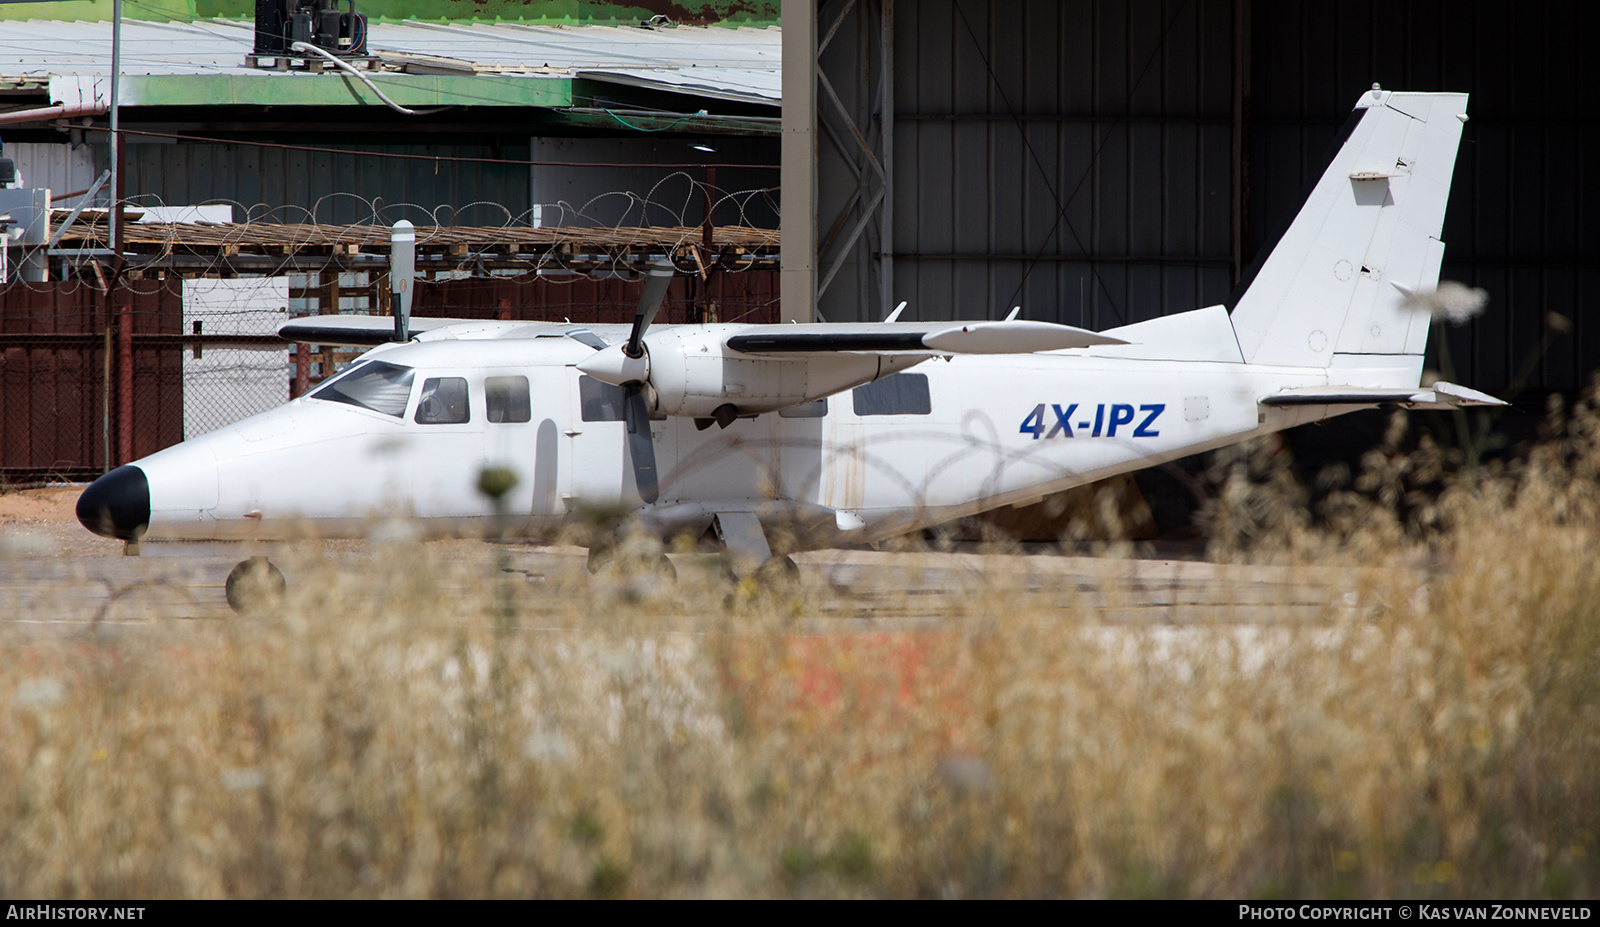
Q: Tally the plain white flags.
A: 0